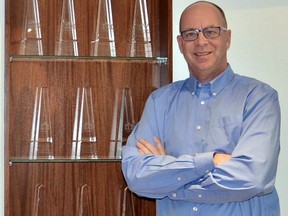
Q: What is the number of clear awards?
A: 10